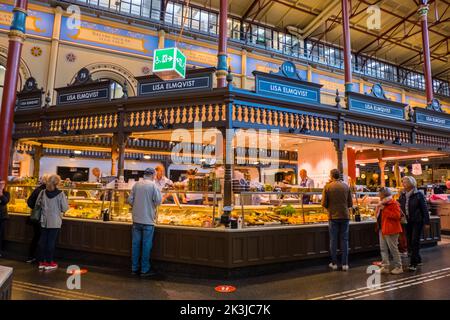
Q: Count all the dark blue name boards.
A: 6